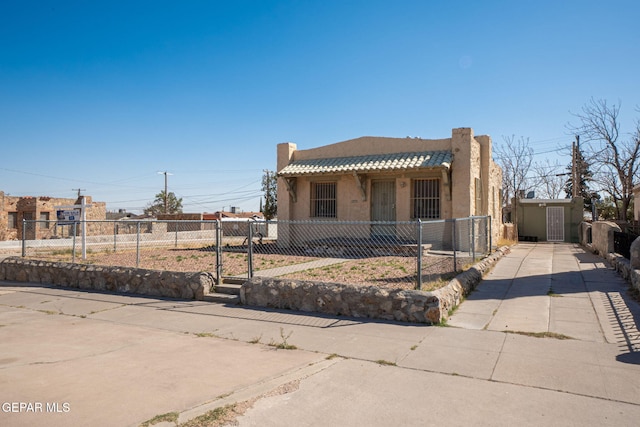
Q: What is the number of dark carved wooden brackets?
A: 3